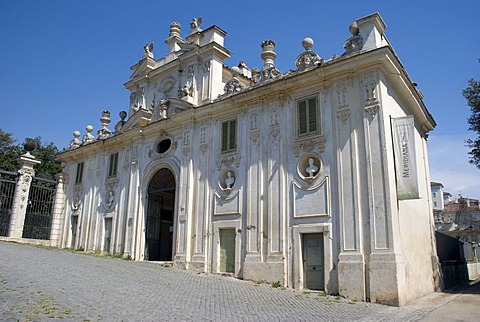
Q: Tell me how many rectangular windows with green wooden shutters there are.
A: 4